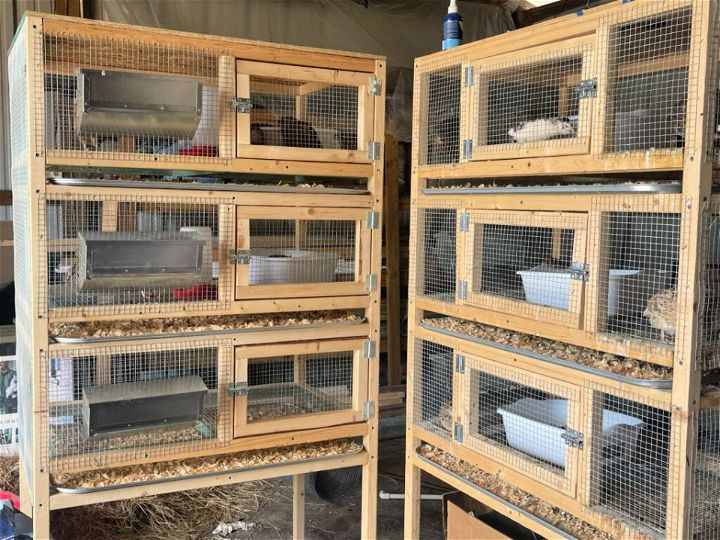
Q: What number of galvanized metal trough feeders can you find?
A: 3